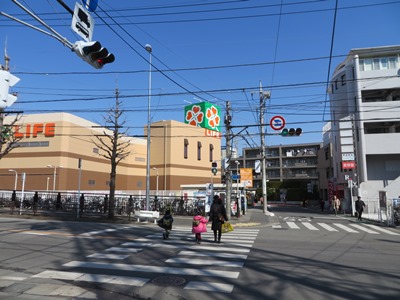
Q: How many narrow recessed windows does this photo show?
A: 3